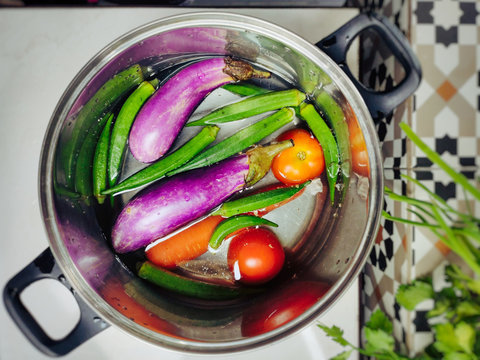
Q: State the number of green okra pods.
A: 10